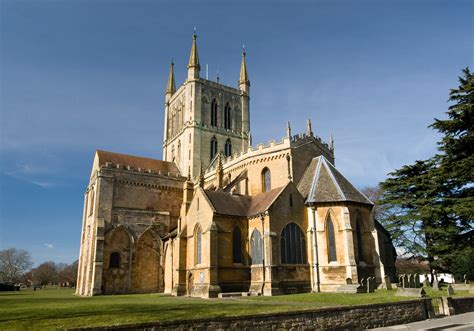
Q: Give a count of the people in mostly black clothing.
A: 0